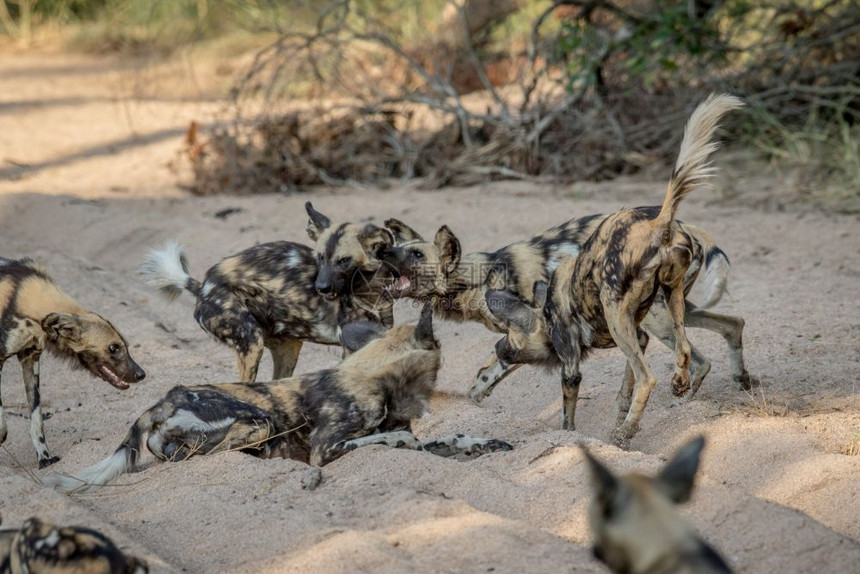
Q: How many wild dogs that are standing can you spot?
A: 4